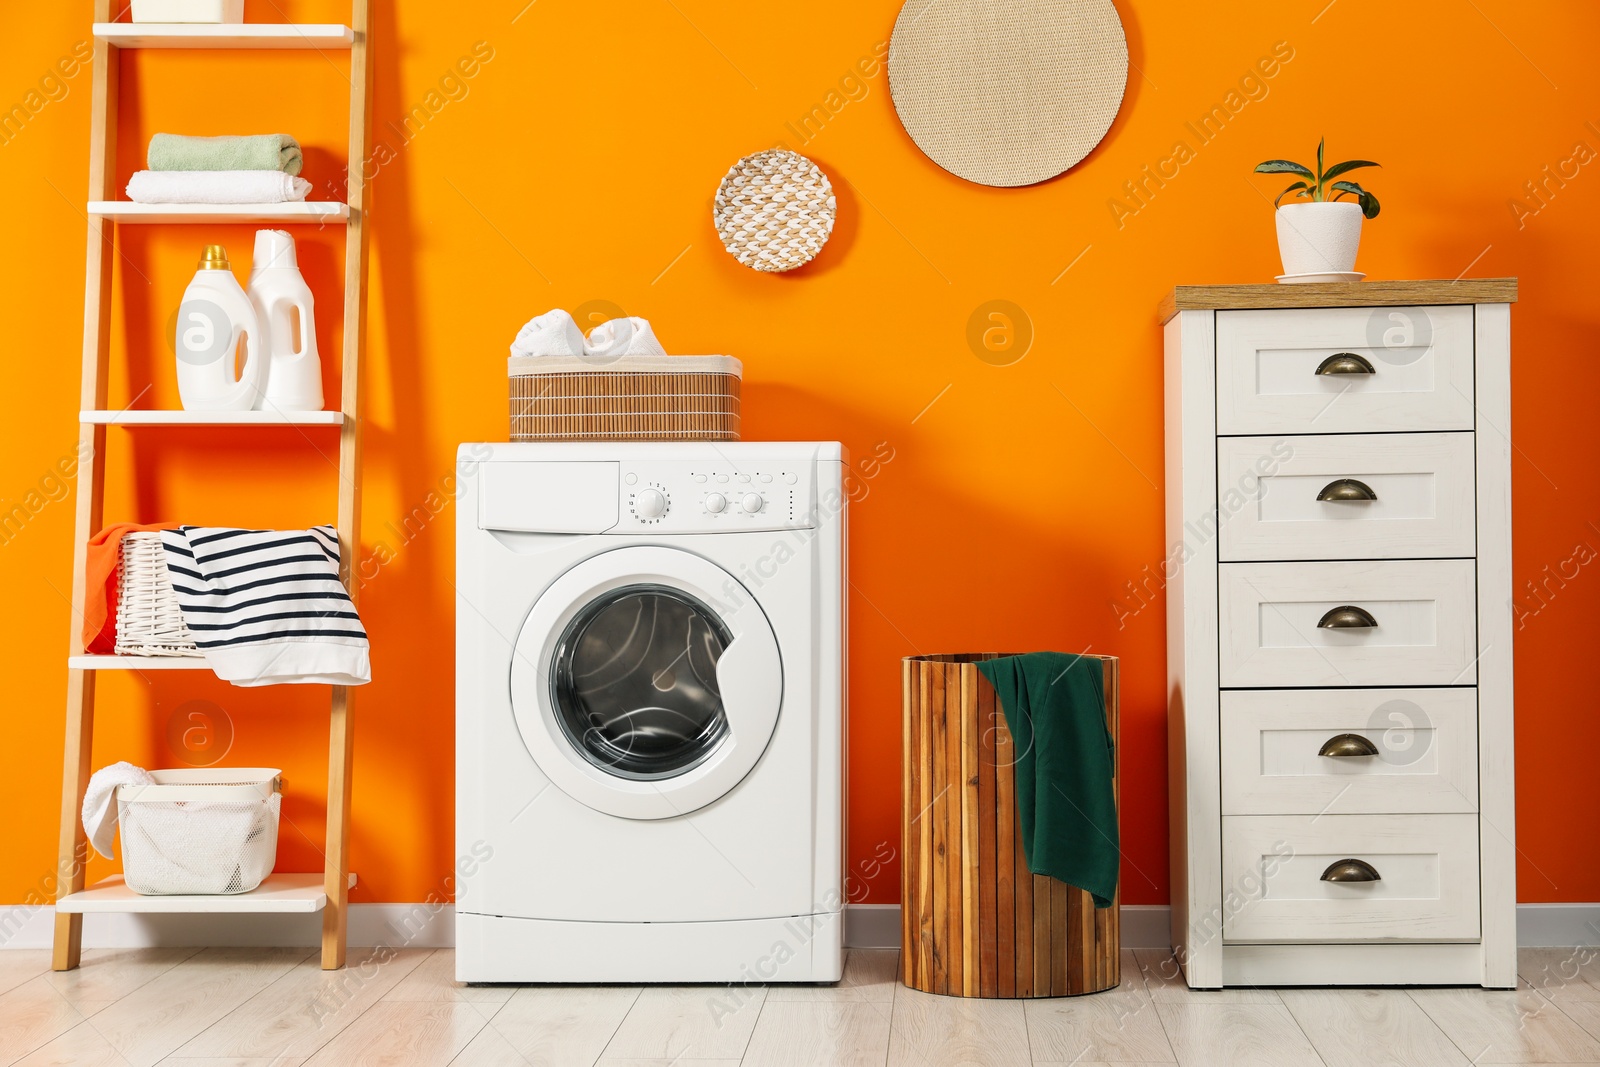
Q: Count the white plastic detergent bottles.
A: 2